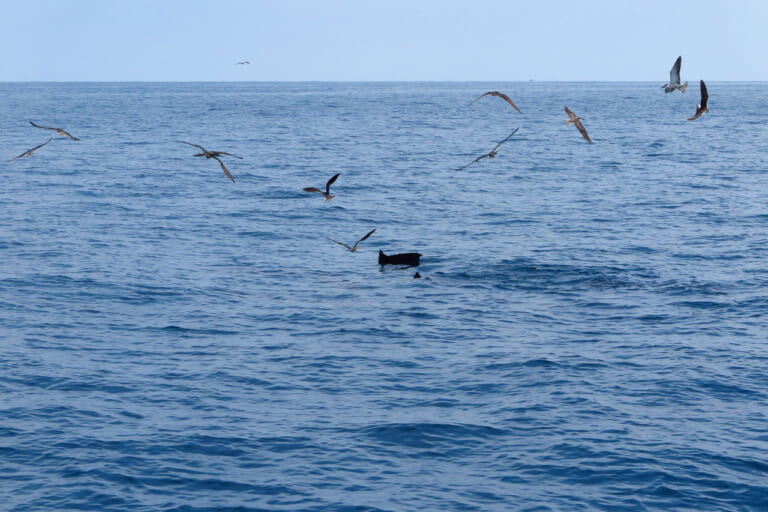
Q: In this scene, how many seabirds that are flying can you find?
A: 12